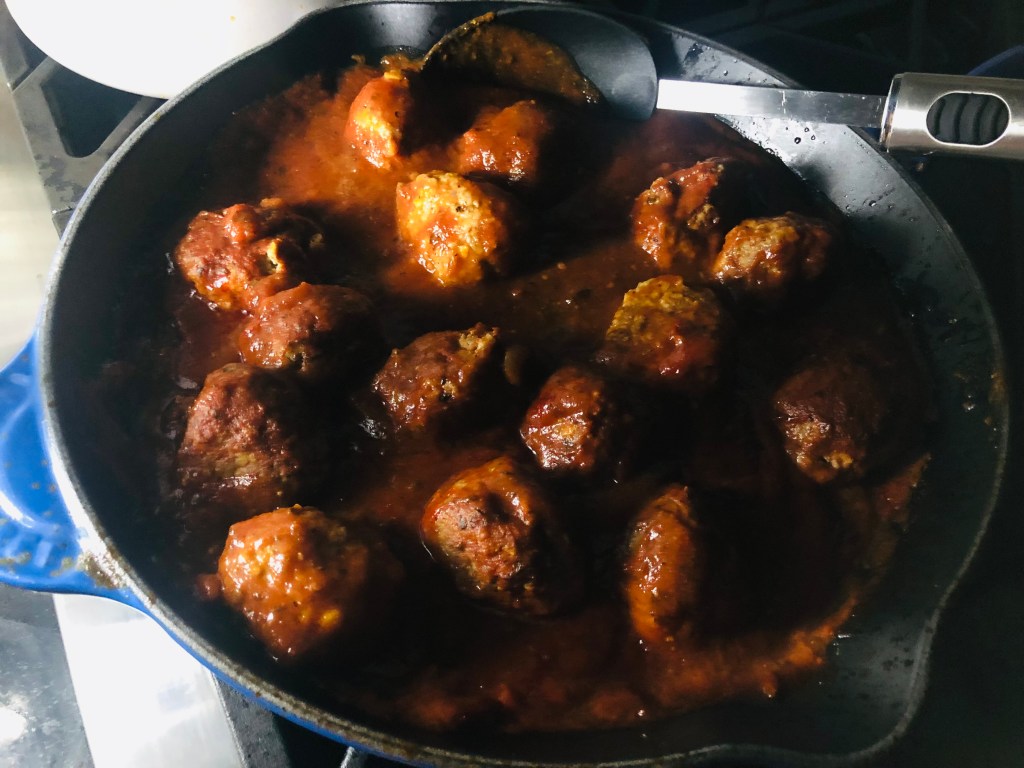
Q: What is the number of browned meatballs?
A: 15